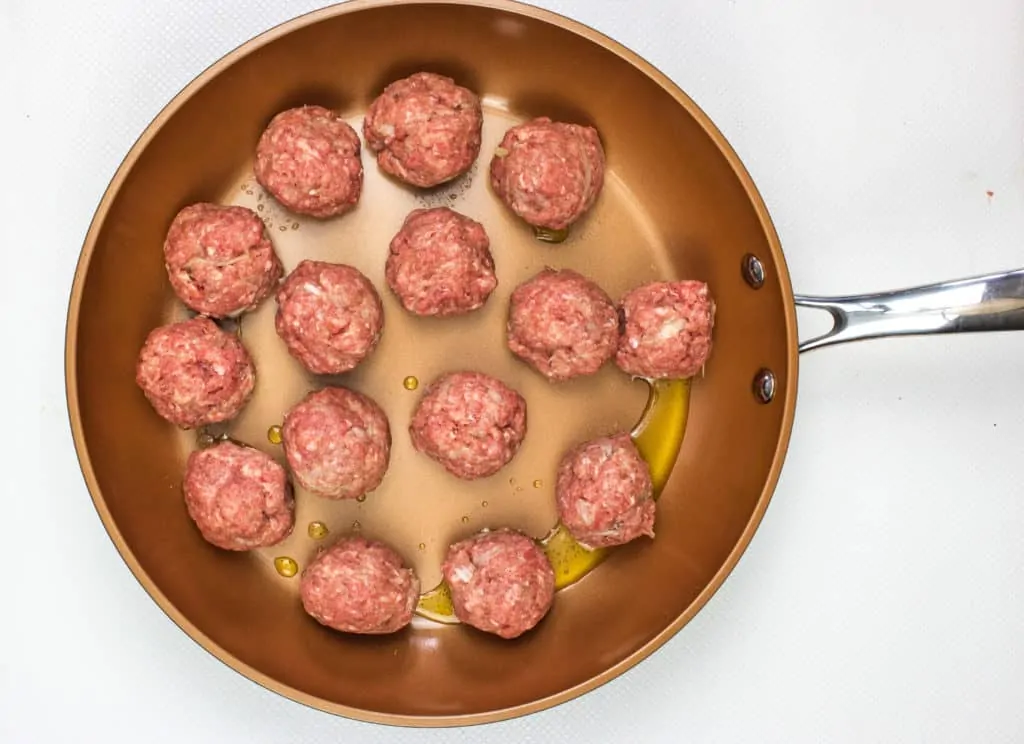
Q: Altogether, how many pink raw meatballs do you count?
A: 15